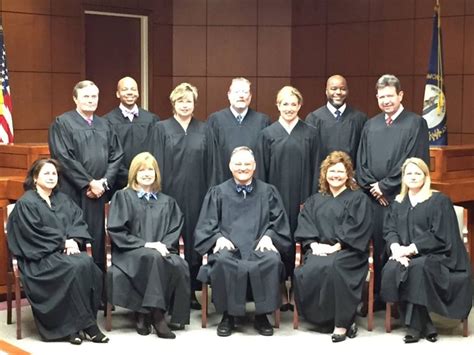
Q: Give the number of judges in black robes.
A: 12